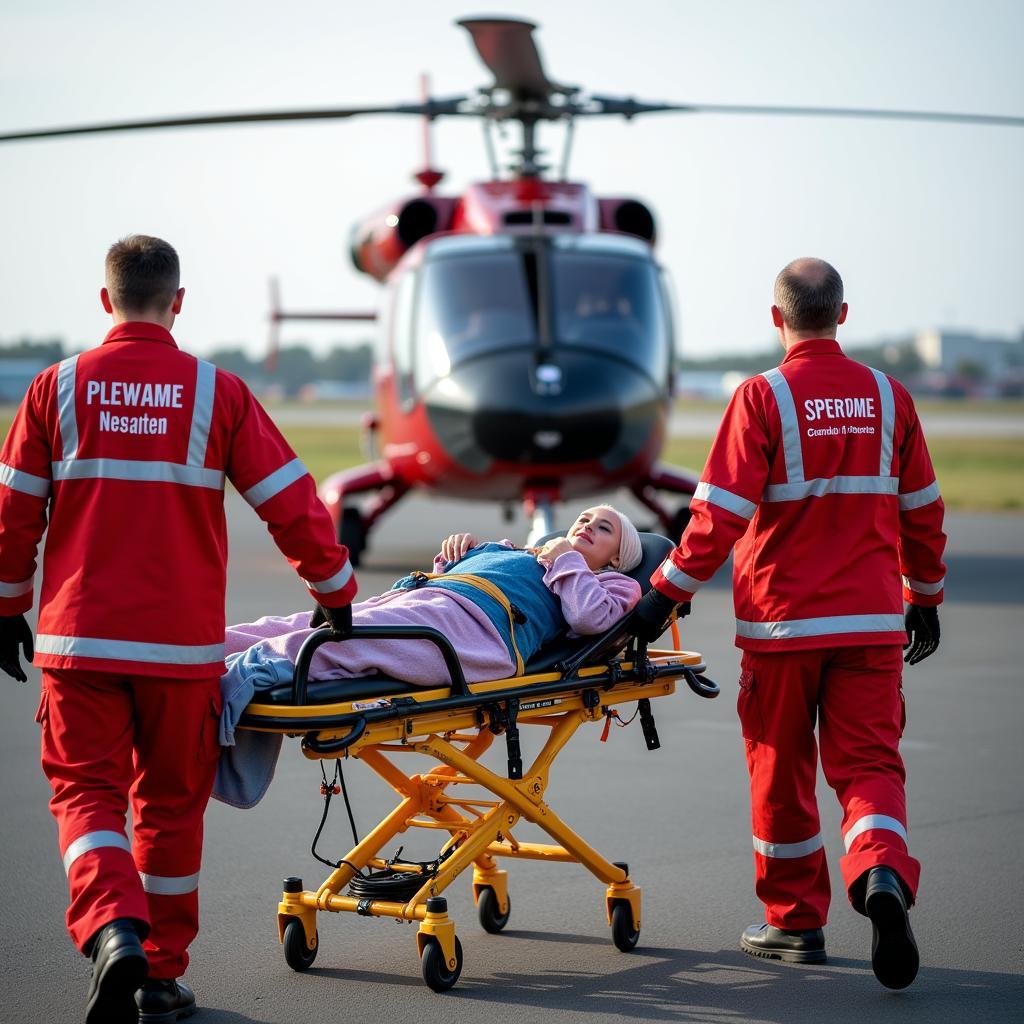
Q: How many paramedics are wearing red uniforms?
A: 2